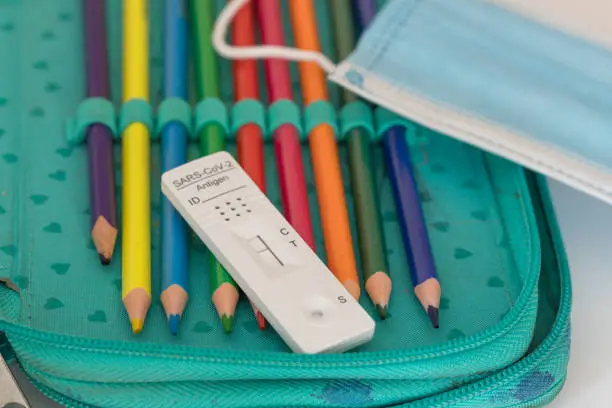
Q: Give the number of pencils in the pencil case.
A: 9